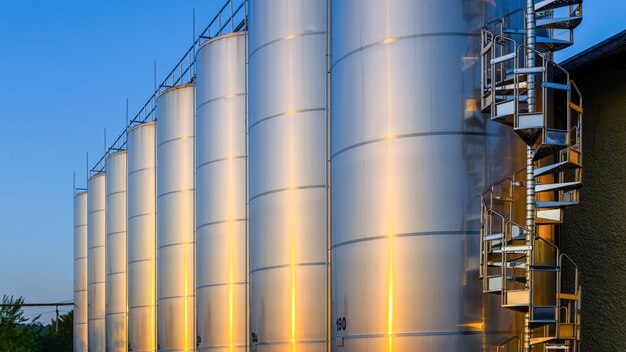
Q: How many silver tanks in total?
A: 8